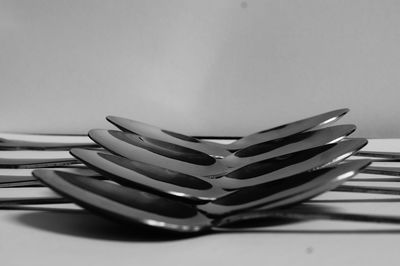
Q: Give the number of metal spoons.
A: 8